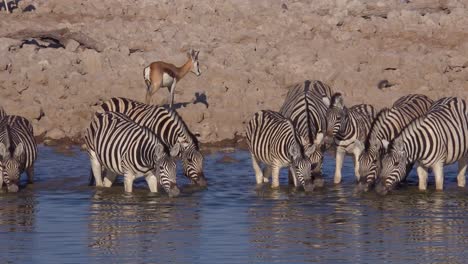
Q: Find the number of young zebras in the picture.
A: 1